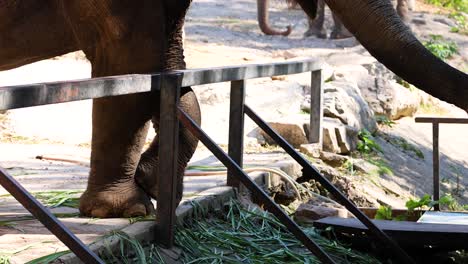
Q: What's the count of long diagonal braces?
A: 3